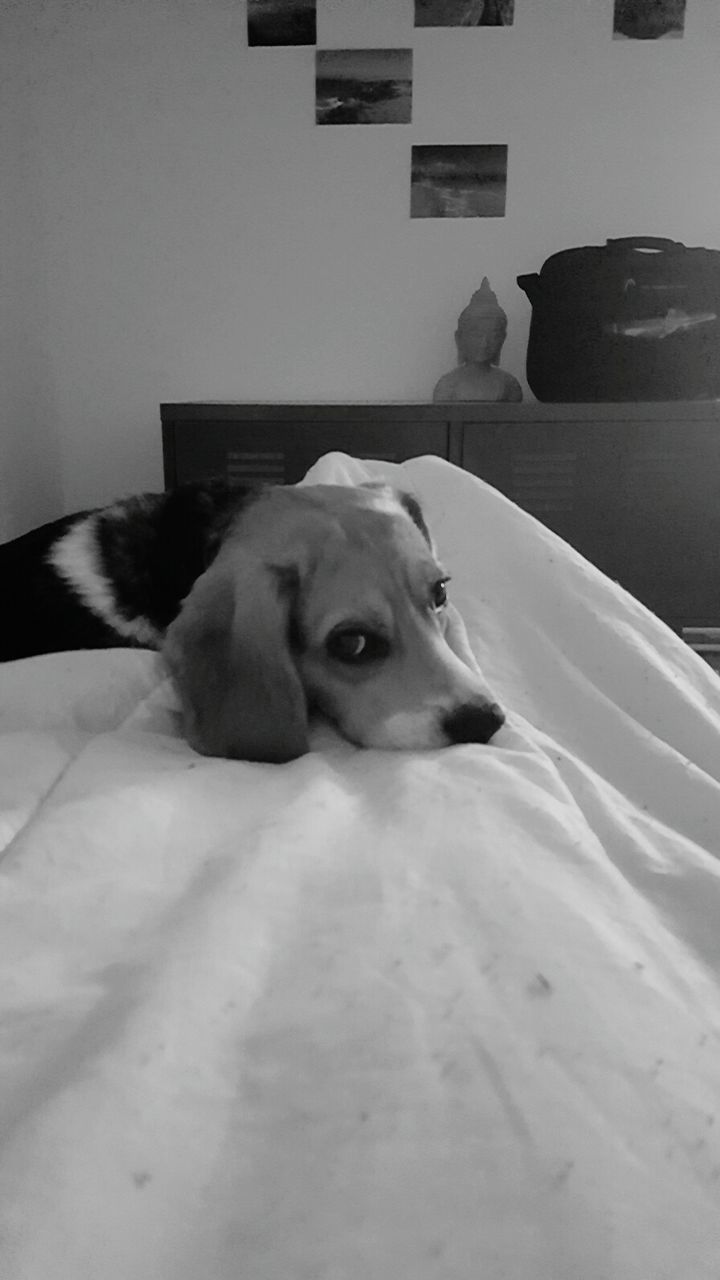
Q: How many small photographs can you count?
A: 5